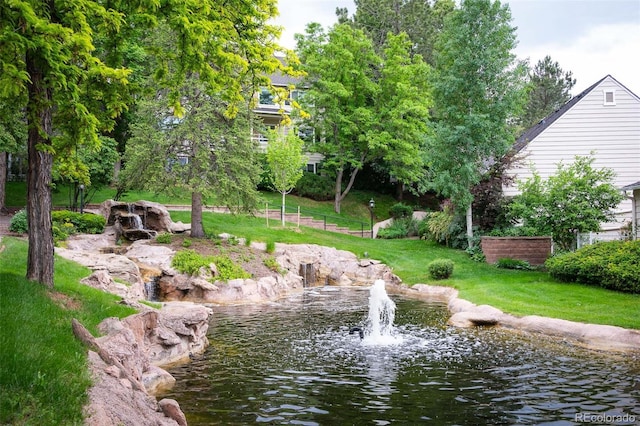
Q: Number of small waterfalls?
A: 3